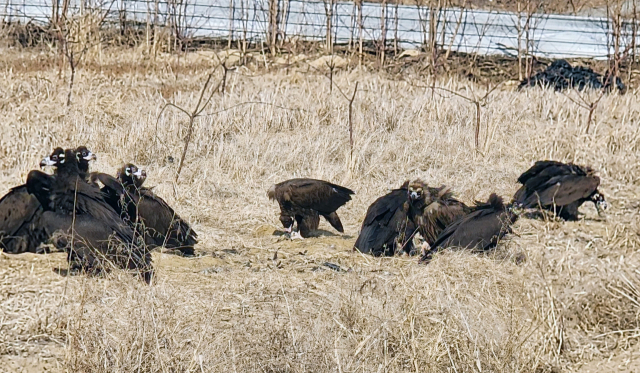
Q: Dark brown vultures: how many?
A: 9